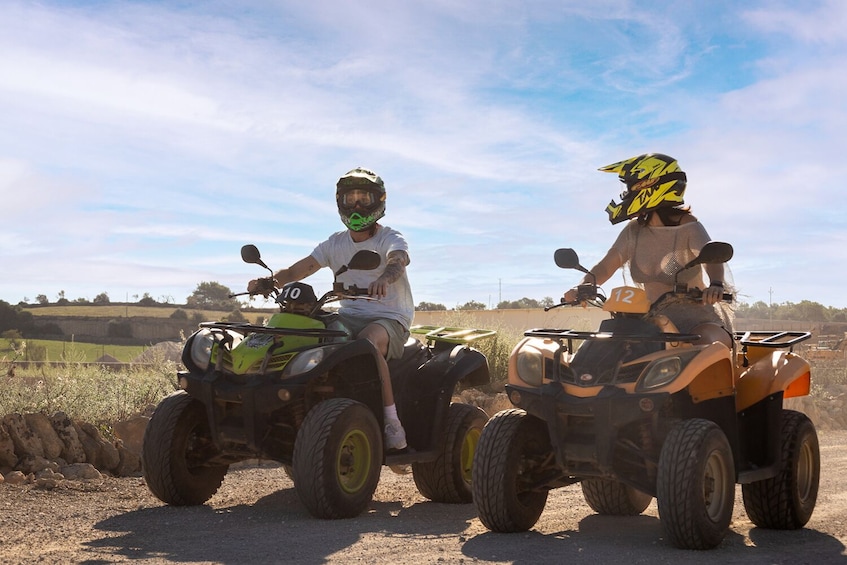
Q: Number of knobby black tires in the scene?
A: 7